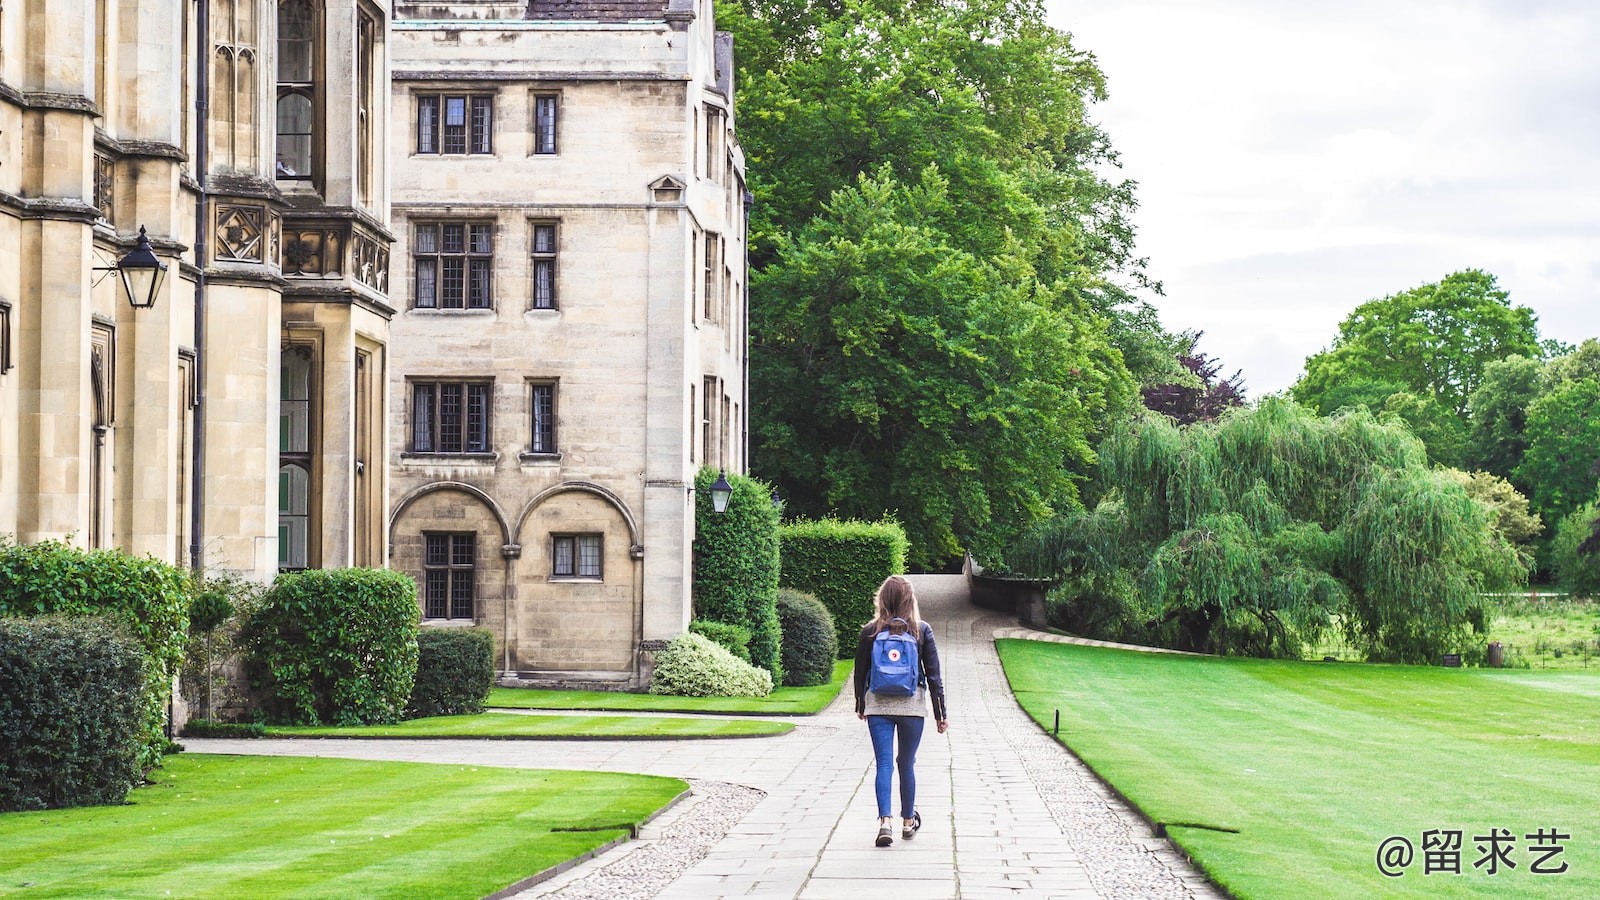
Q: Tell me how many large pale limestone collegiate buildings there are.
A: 2